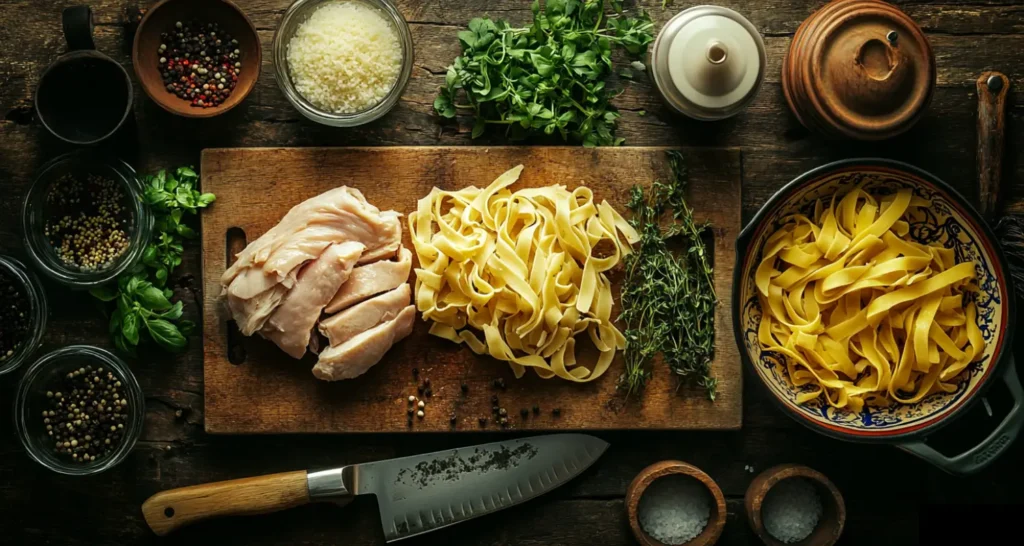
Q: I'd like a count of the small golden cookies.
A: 0